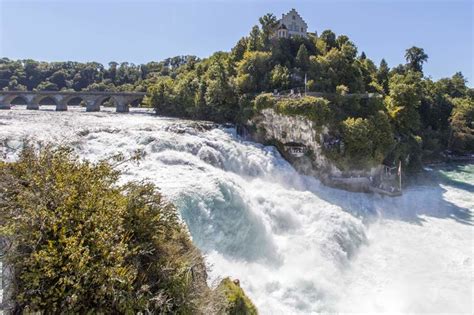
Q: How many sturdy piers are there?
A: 5